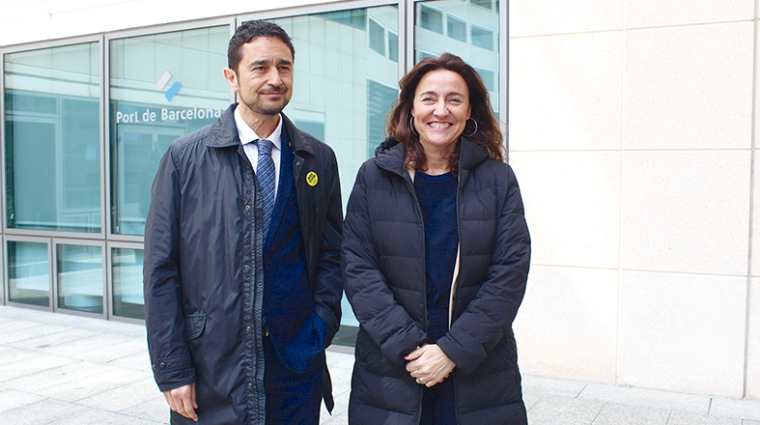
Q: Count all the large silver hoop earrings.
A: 2